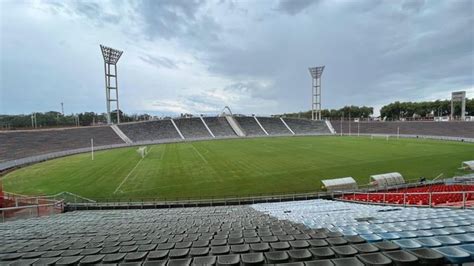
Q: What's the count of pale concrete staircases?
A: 7